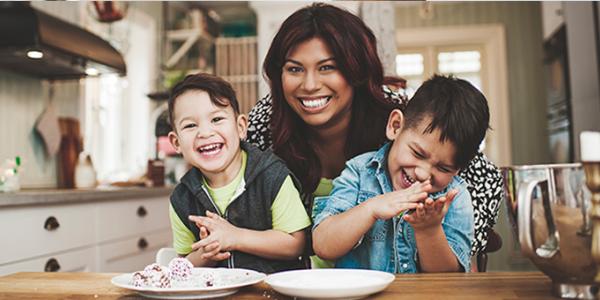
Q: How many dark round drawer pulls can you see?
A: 4